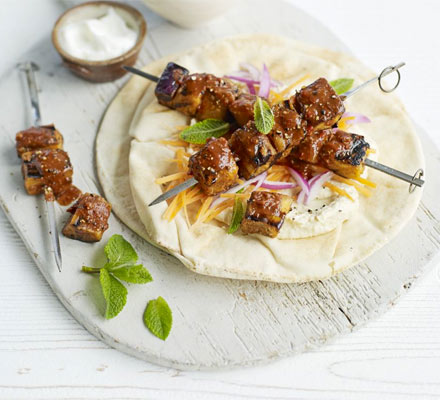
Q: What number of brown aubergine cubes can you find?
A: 13